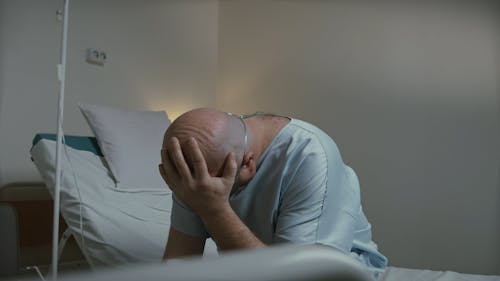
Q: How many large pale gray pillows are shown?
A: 1